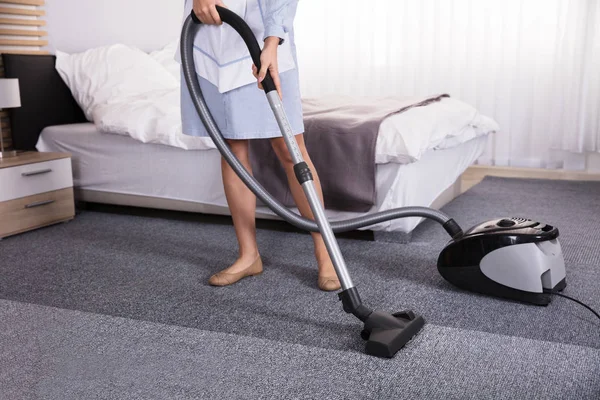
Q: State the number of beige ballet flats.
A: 2